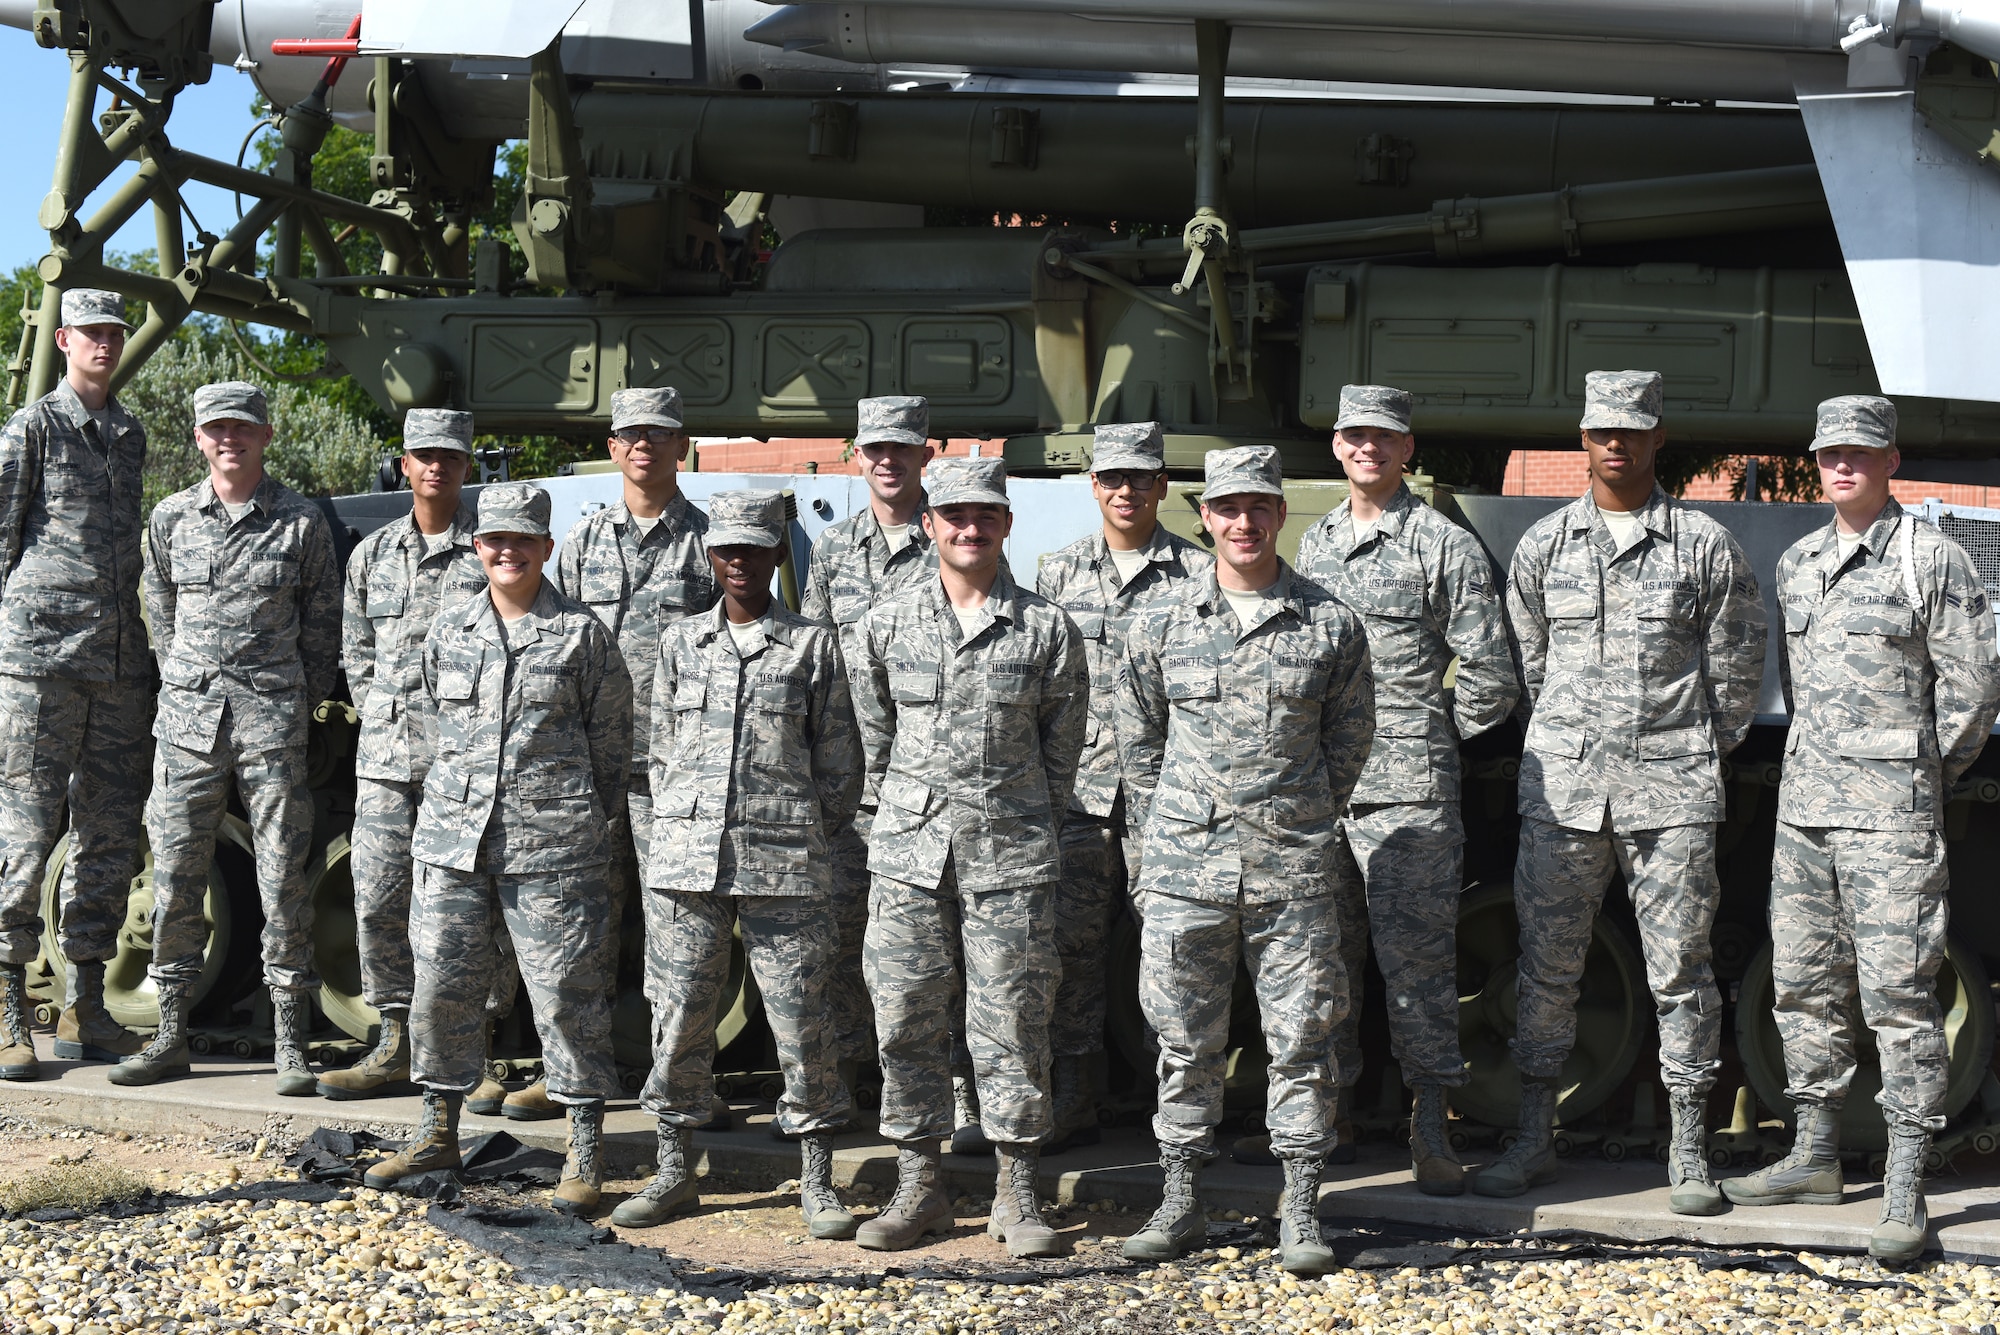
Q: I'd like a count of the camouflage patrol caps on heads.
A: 13